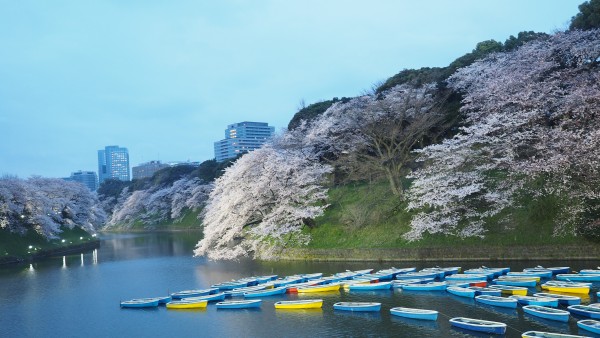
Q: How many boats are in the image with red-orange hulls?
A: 3